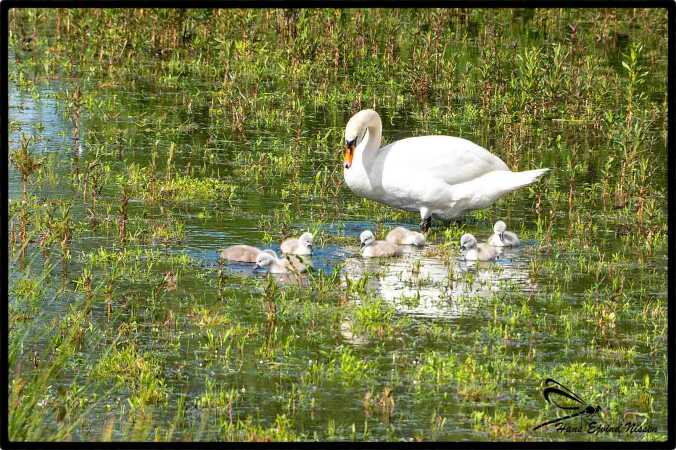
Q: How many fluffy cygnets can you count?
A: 7